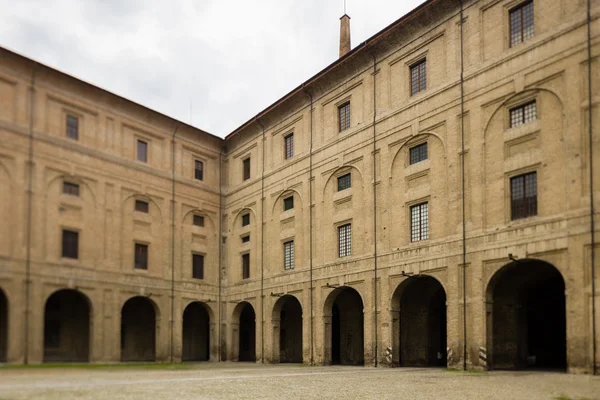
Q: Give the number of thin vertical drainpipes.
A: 8